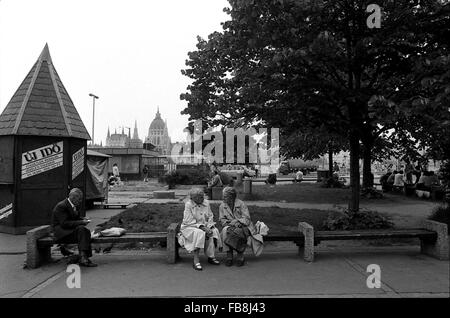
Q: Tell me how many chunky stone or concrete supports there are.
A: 4